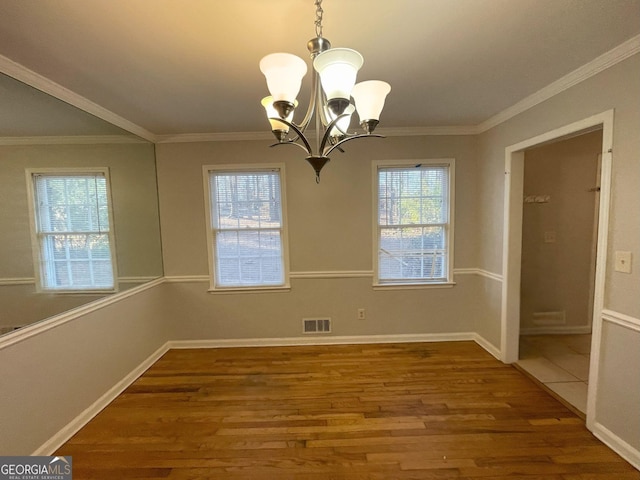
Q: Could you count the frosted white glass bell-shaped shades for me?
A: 5